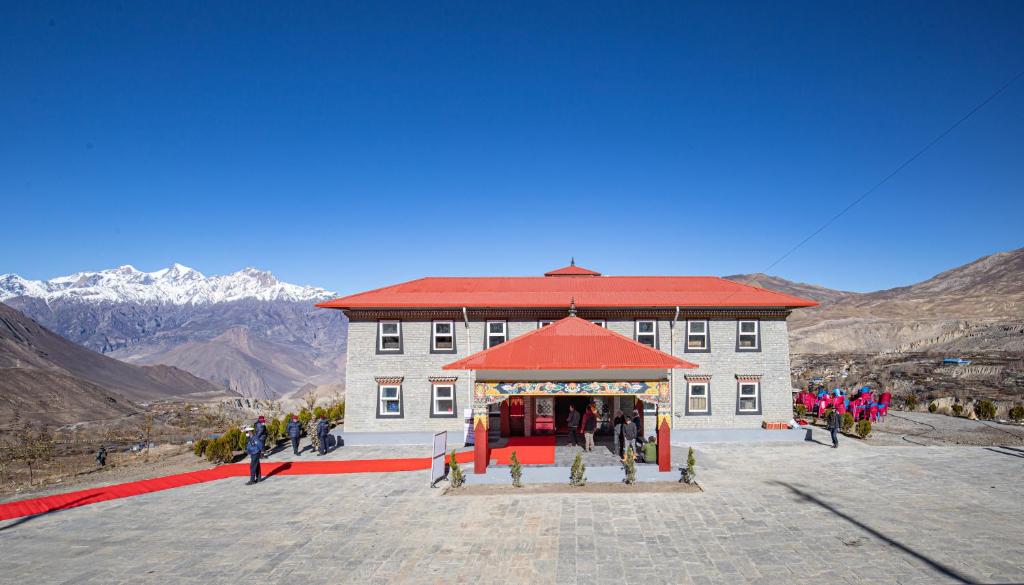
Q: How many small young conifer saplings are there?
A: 5